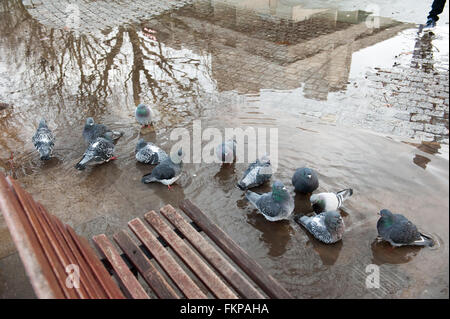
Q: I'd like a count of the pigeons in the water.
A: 13